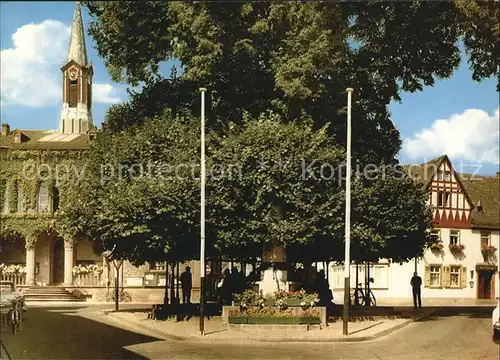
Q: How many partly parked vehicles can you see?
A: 2